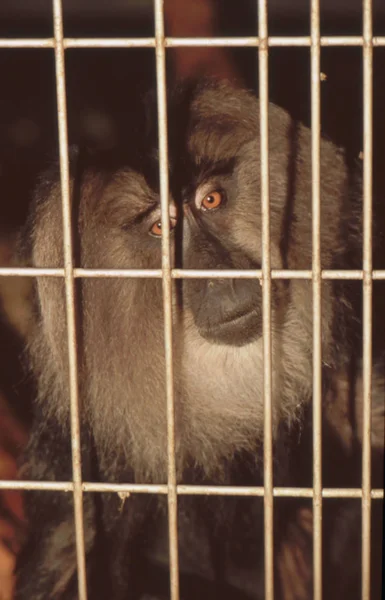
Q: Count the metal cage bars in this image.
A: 8